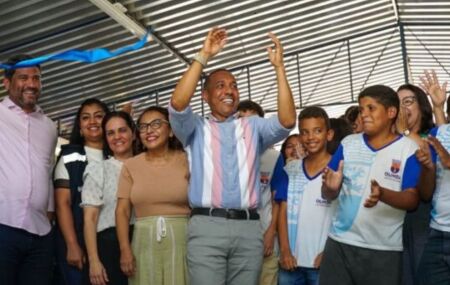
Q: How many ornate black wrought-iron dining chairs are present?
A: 0